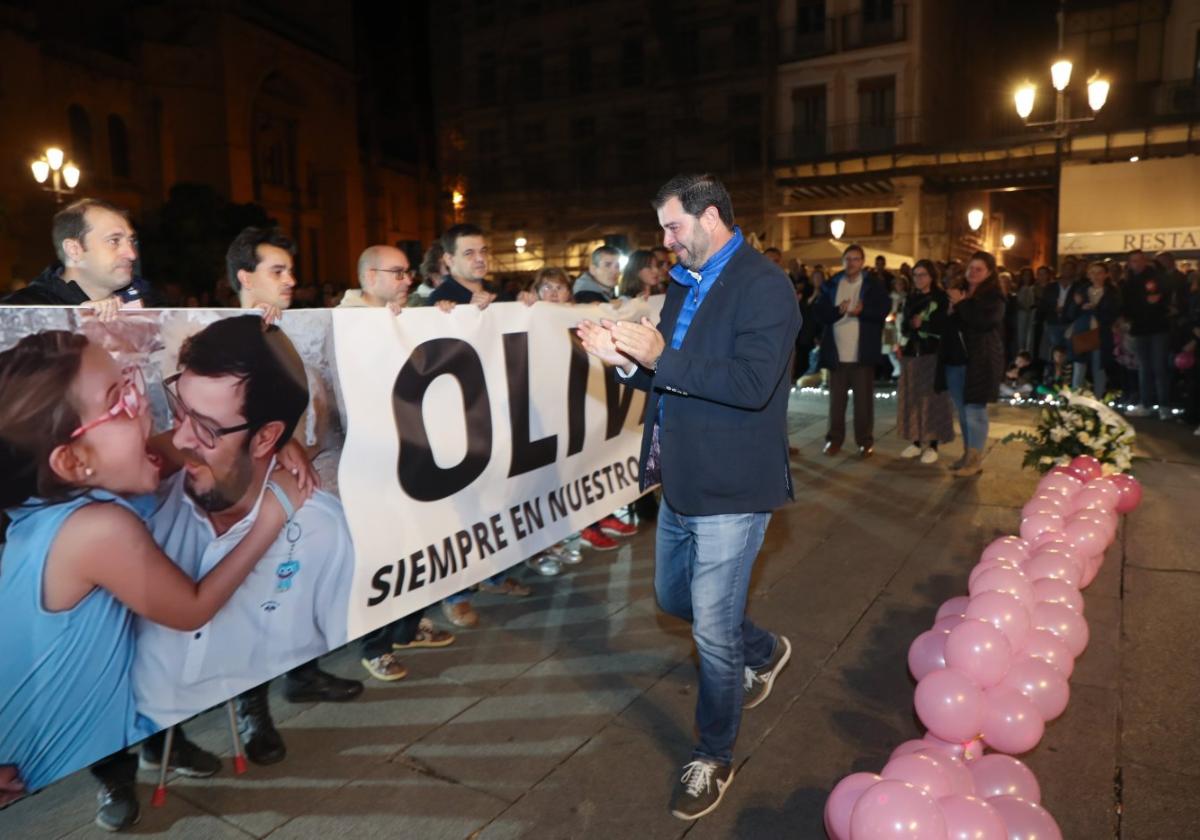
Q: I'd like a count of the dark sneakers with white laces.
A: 2